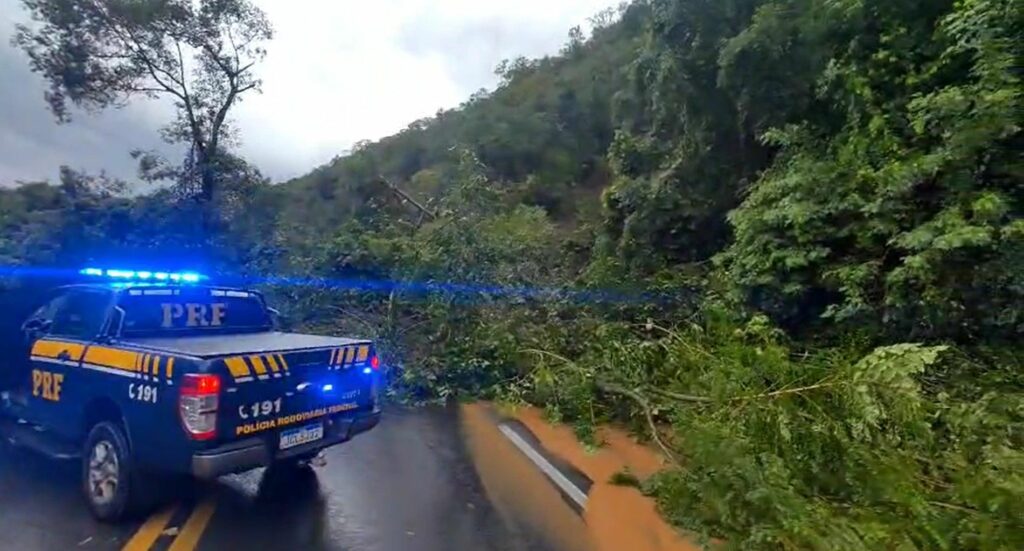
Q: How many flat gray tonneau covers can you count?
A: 1